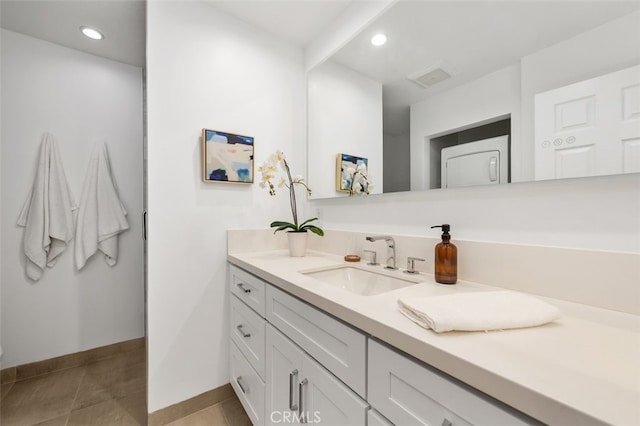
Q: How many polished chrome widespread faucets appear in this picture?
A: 1